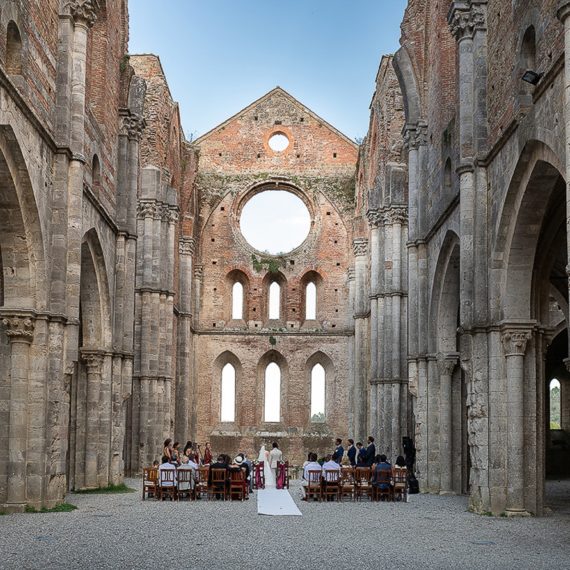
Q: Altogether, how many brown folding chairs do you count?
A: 12